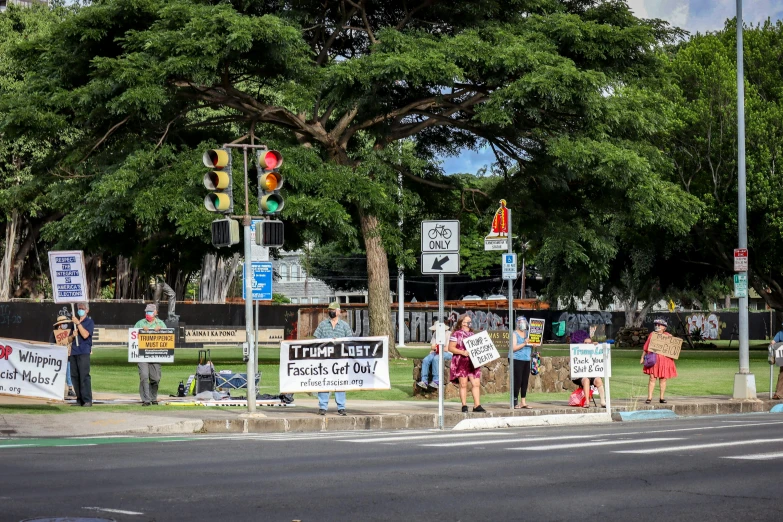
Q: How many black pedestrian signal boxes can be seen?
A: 2